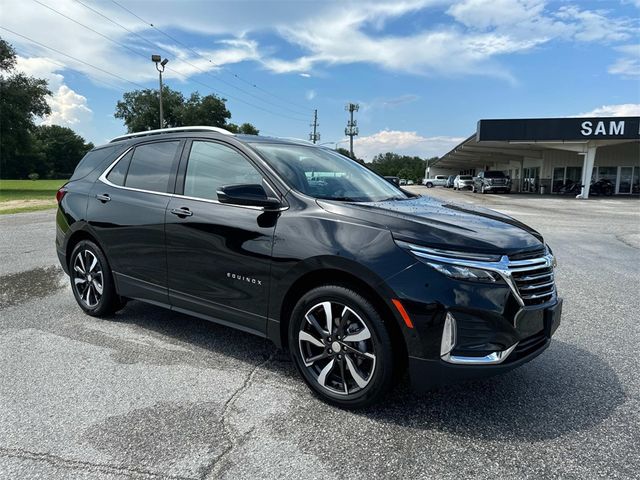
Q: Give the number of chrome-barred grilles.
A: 1